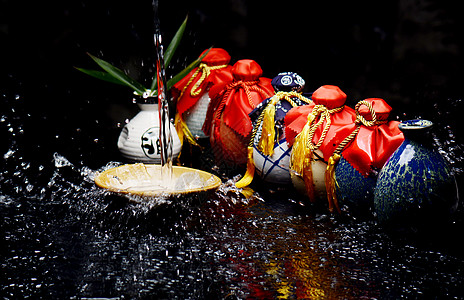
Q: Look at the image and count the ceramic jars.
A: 7